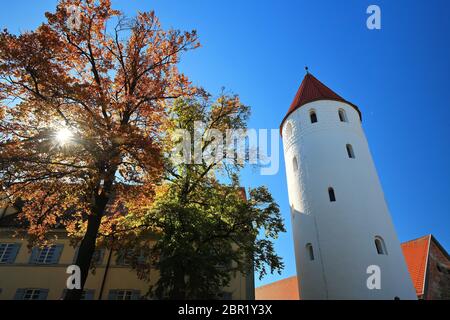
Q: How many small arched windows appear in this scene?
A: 8